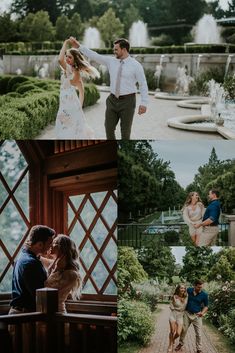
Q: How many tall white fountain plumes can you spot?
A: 3